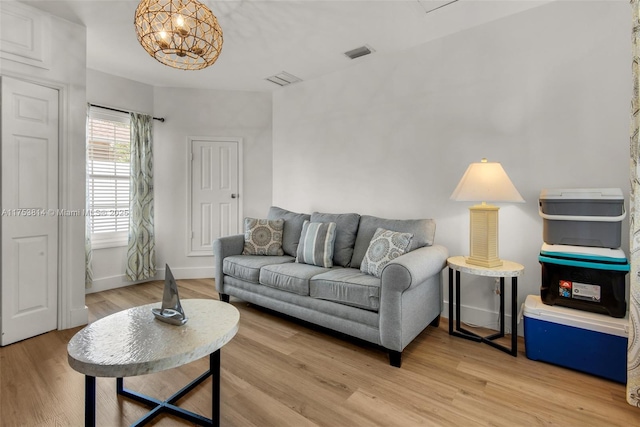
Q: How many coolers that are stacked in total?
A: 3